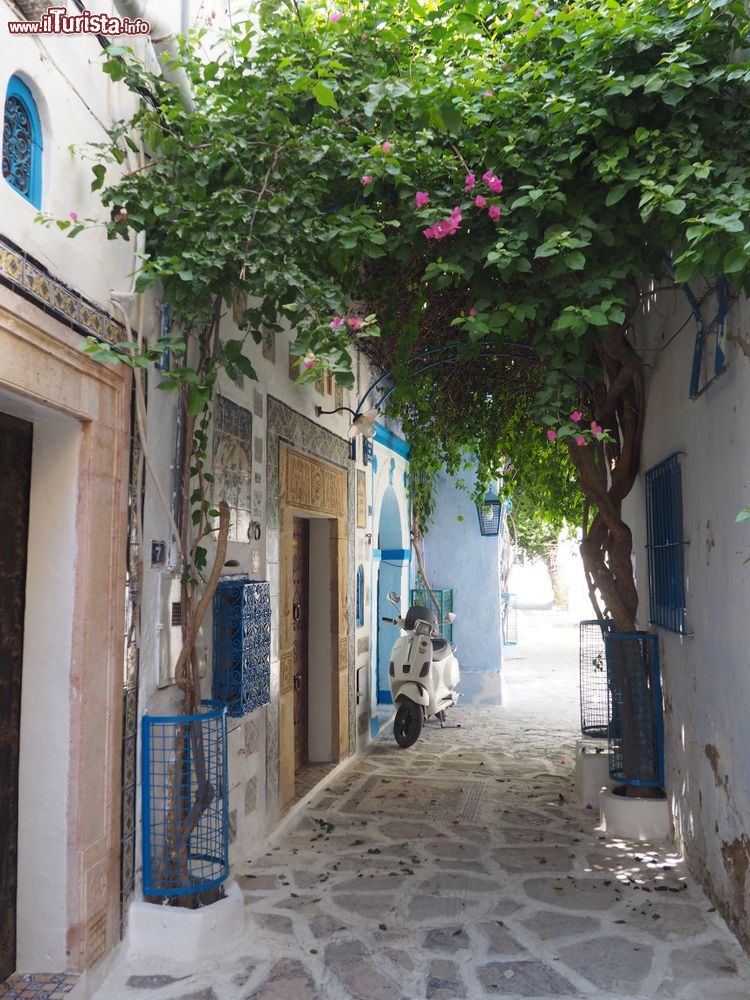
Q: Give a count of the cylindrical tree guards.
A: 3